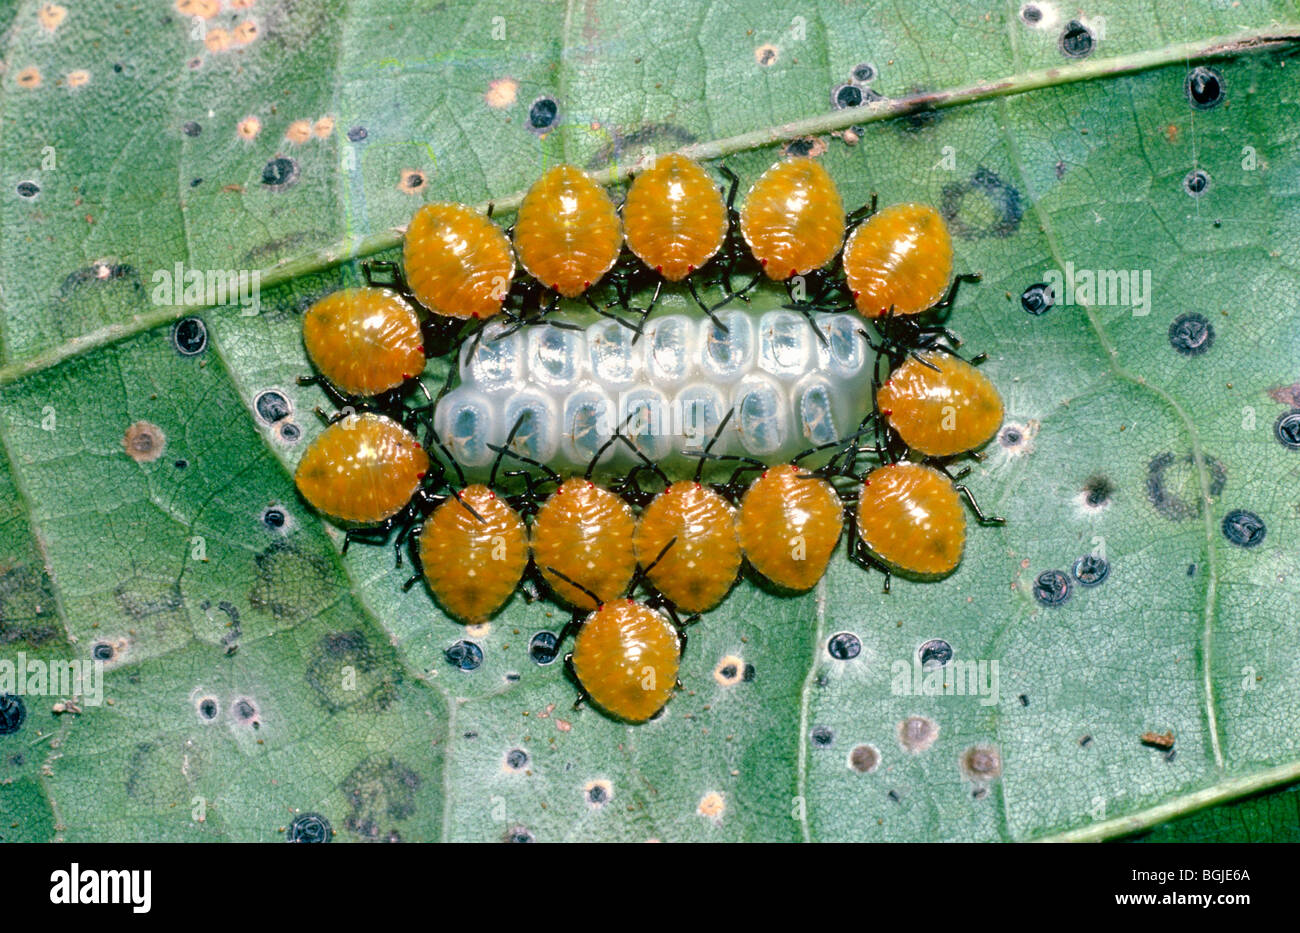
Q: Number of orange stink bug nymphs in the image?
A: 14